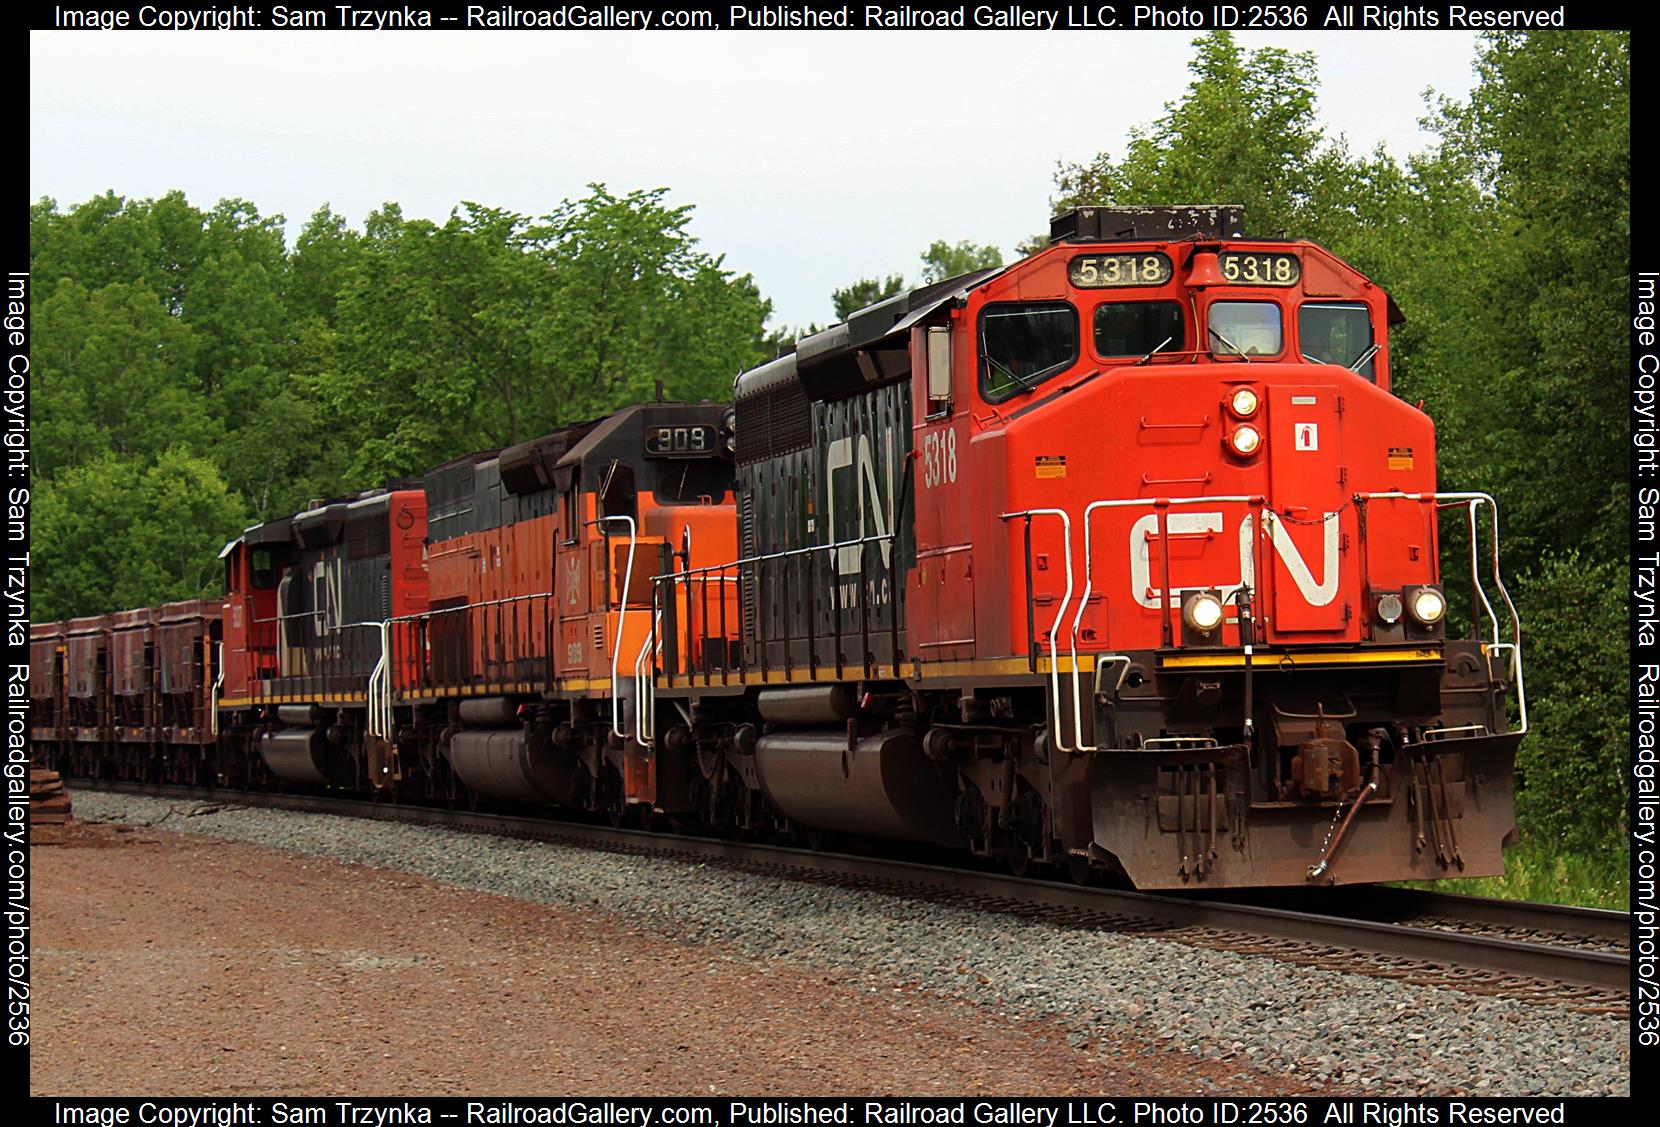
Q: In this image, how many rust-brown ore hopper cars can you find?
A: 4